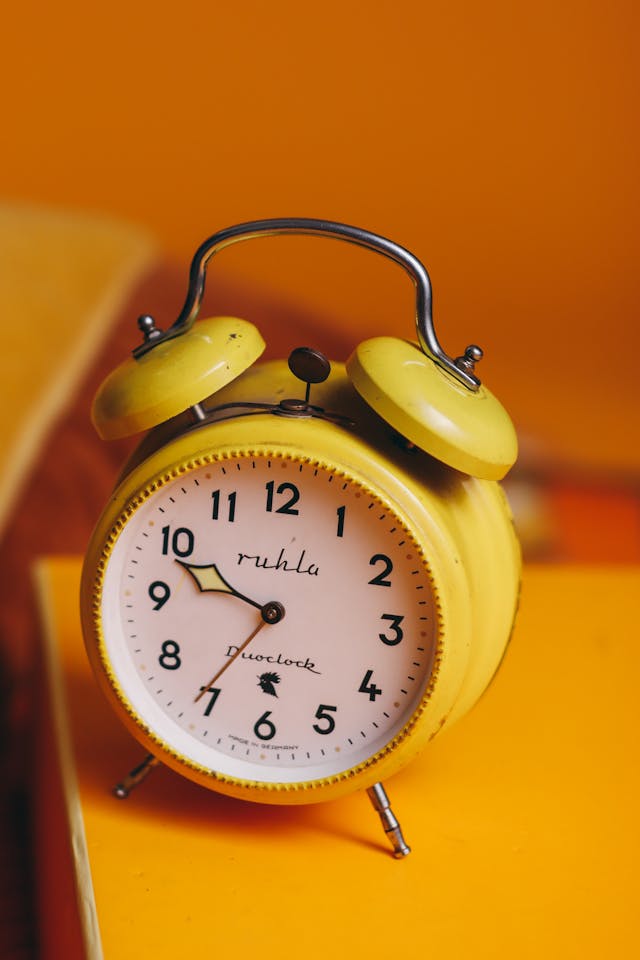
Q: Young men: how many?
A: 0